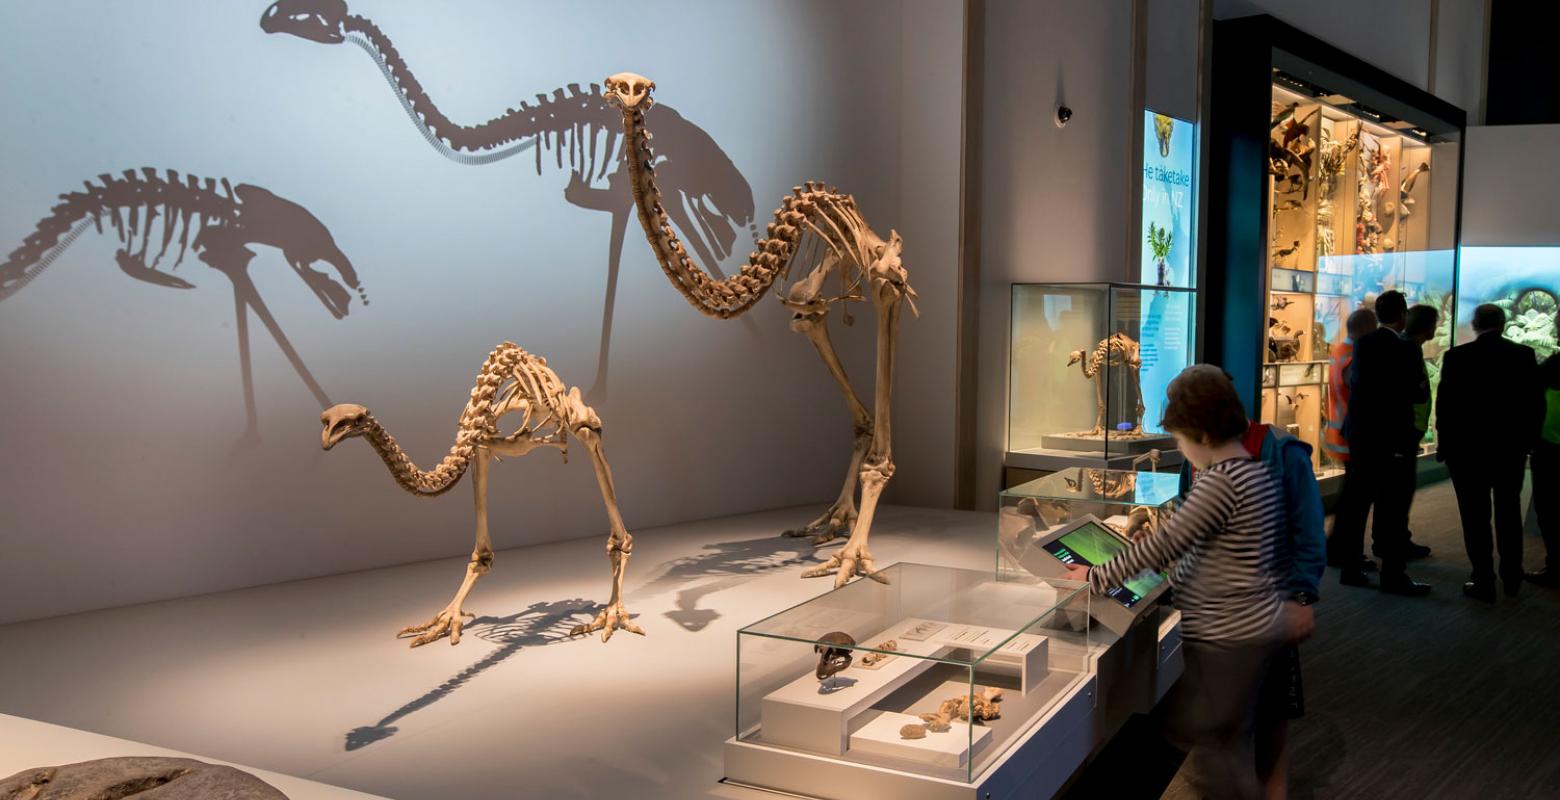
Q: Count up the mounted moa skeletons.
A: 3